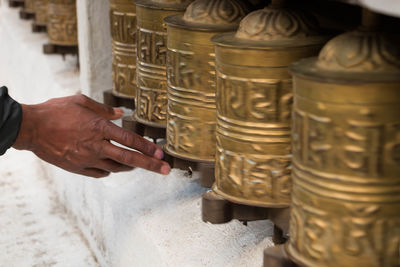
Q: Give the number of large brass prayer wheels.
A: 5